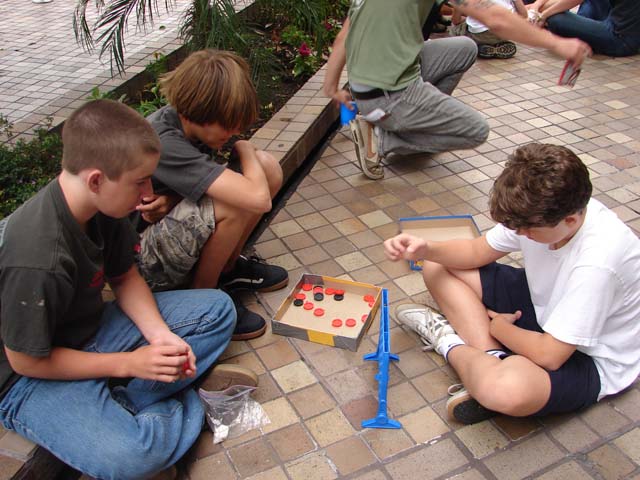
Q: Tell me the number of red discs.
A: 12